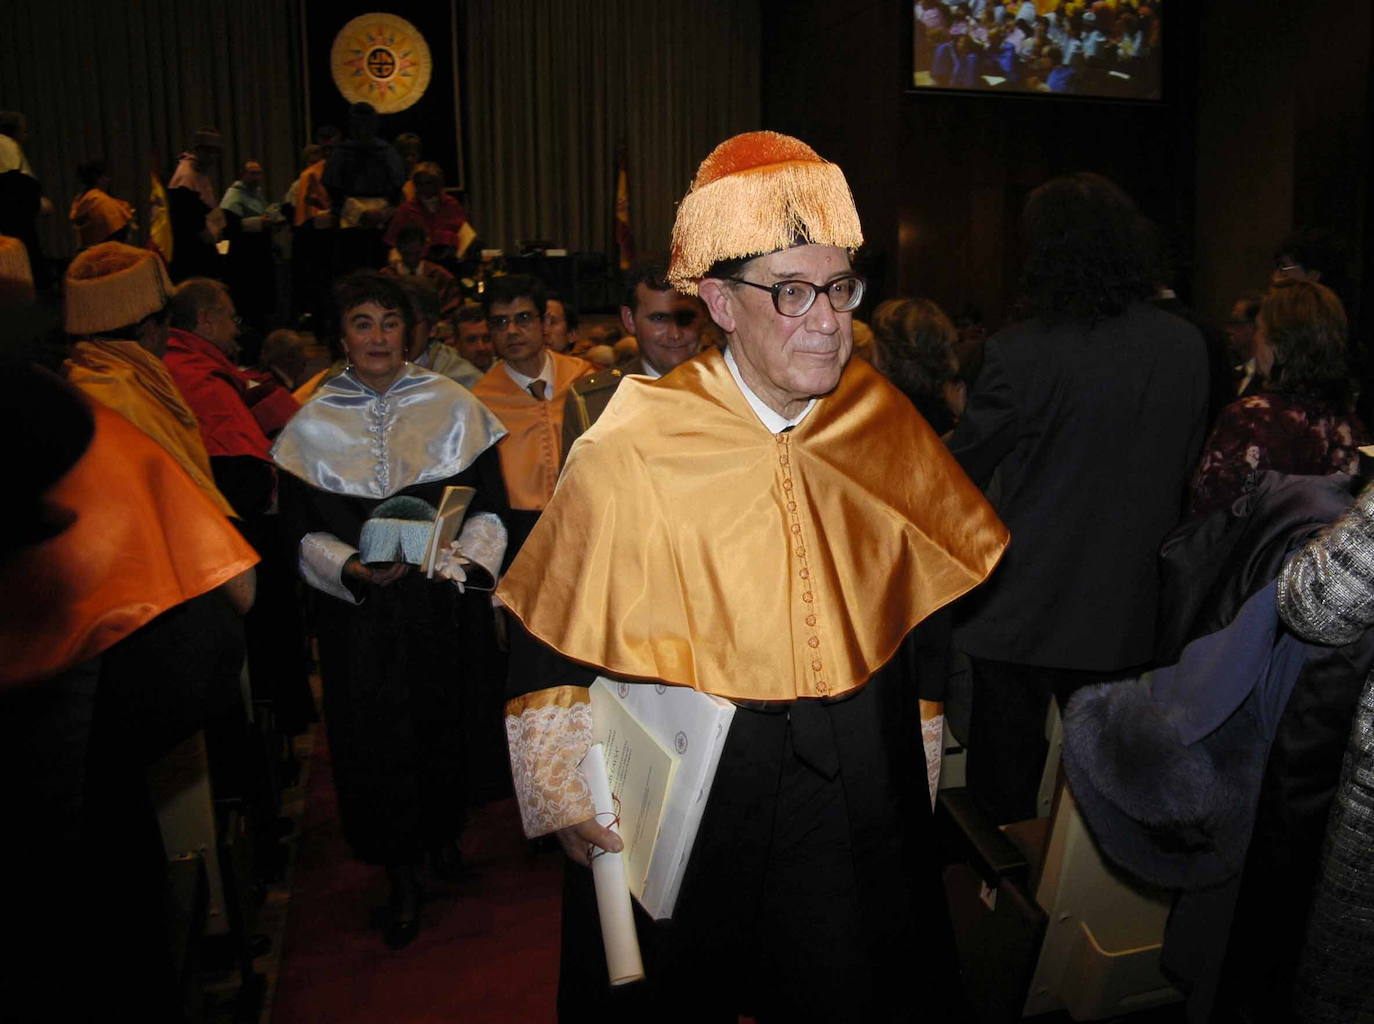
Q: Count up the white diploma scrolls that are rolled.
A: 1